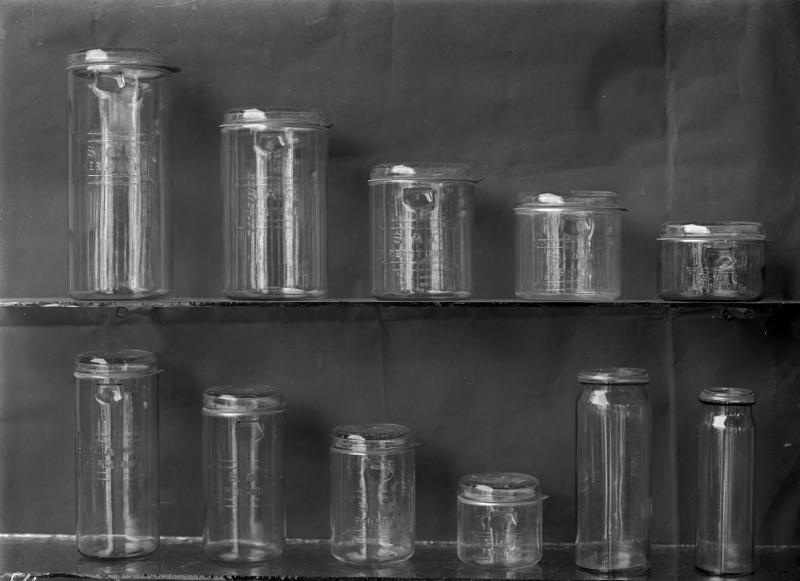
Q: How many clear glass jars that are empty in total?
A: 11